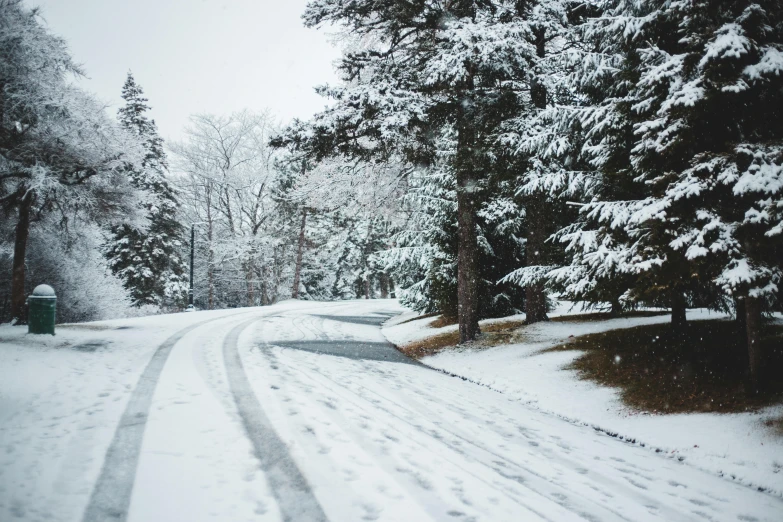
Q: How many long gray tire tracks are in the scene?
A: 2